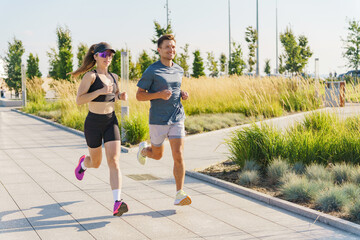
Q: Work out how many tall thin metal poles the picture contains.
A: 4